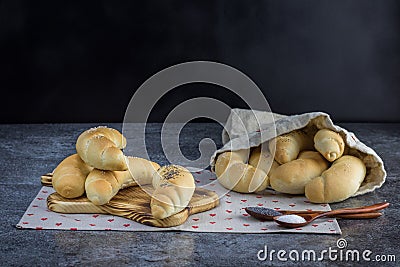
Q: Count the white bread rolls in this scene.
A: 10